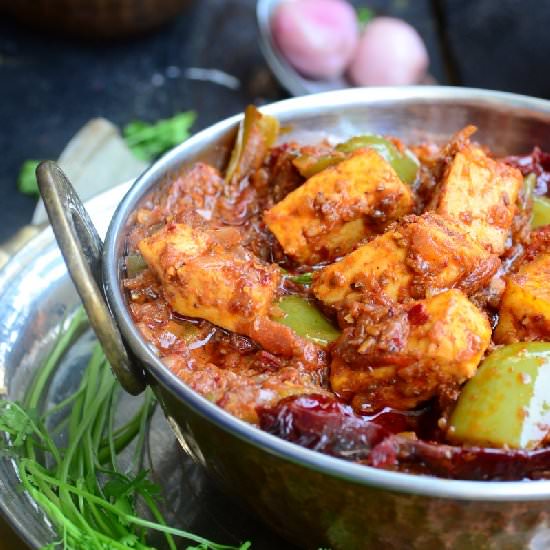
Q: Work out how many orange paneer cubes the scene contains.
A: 6